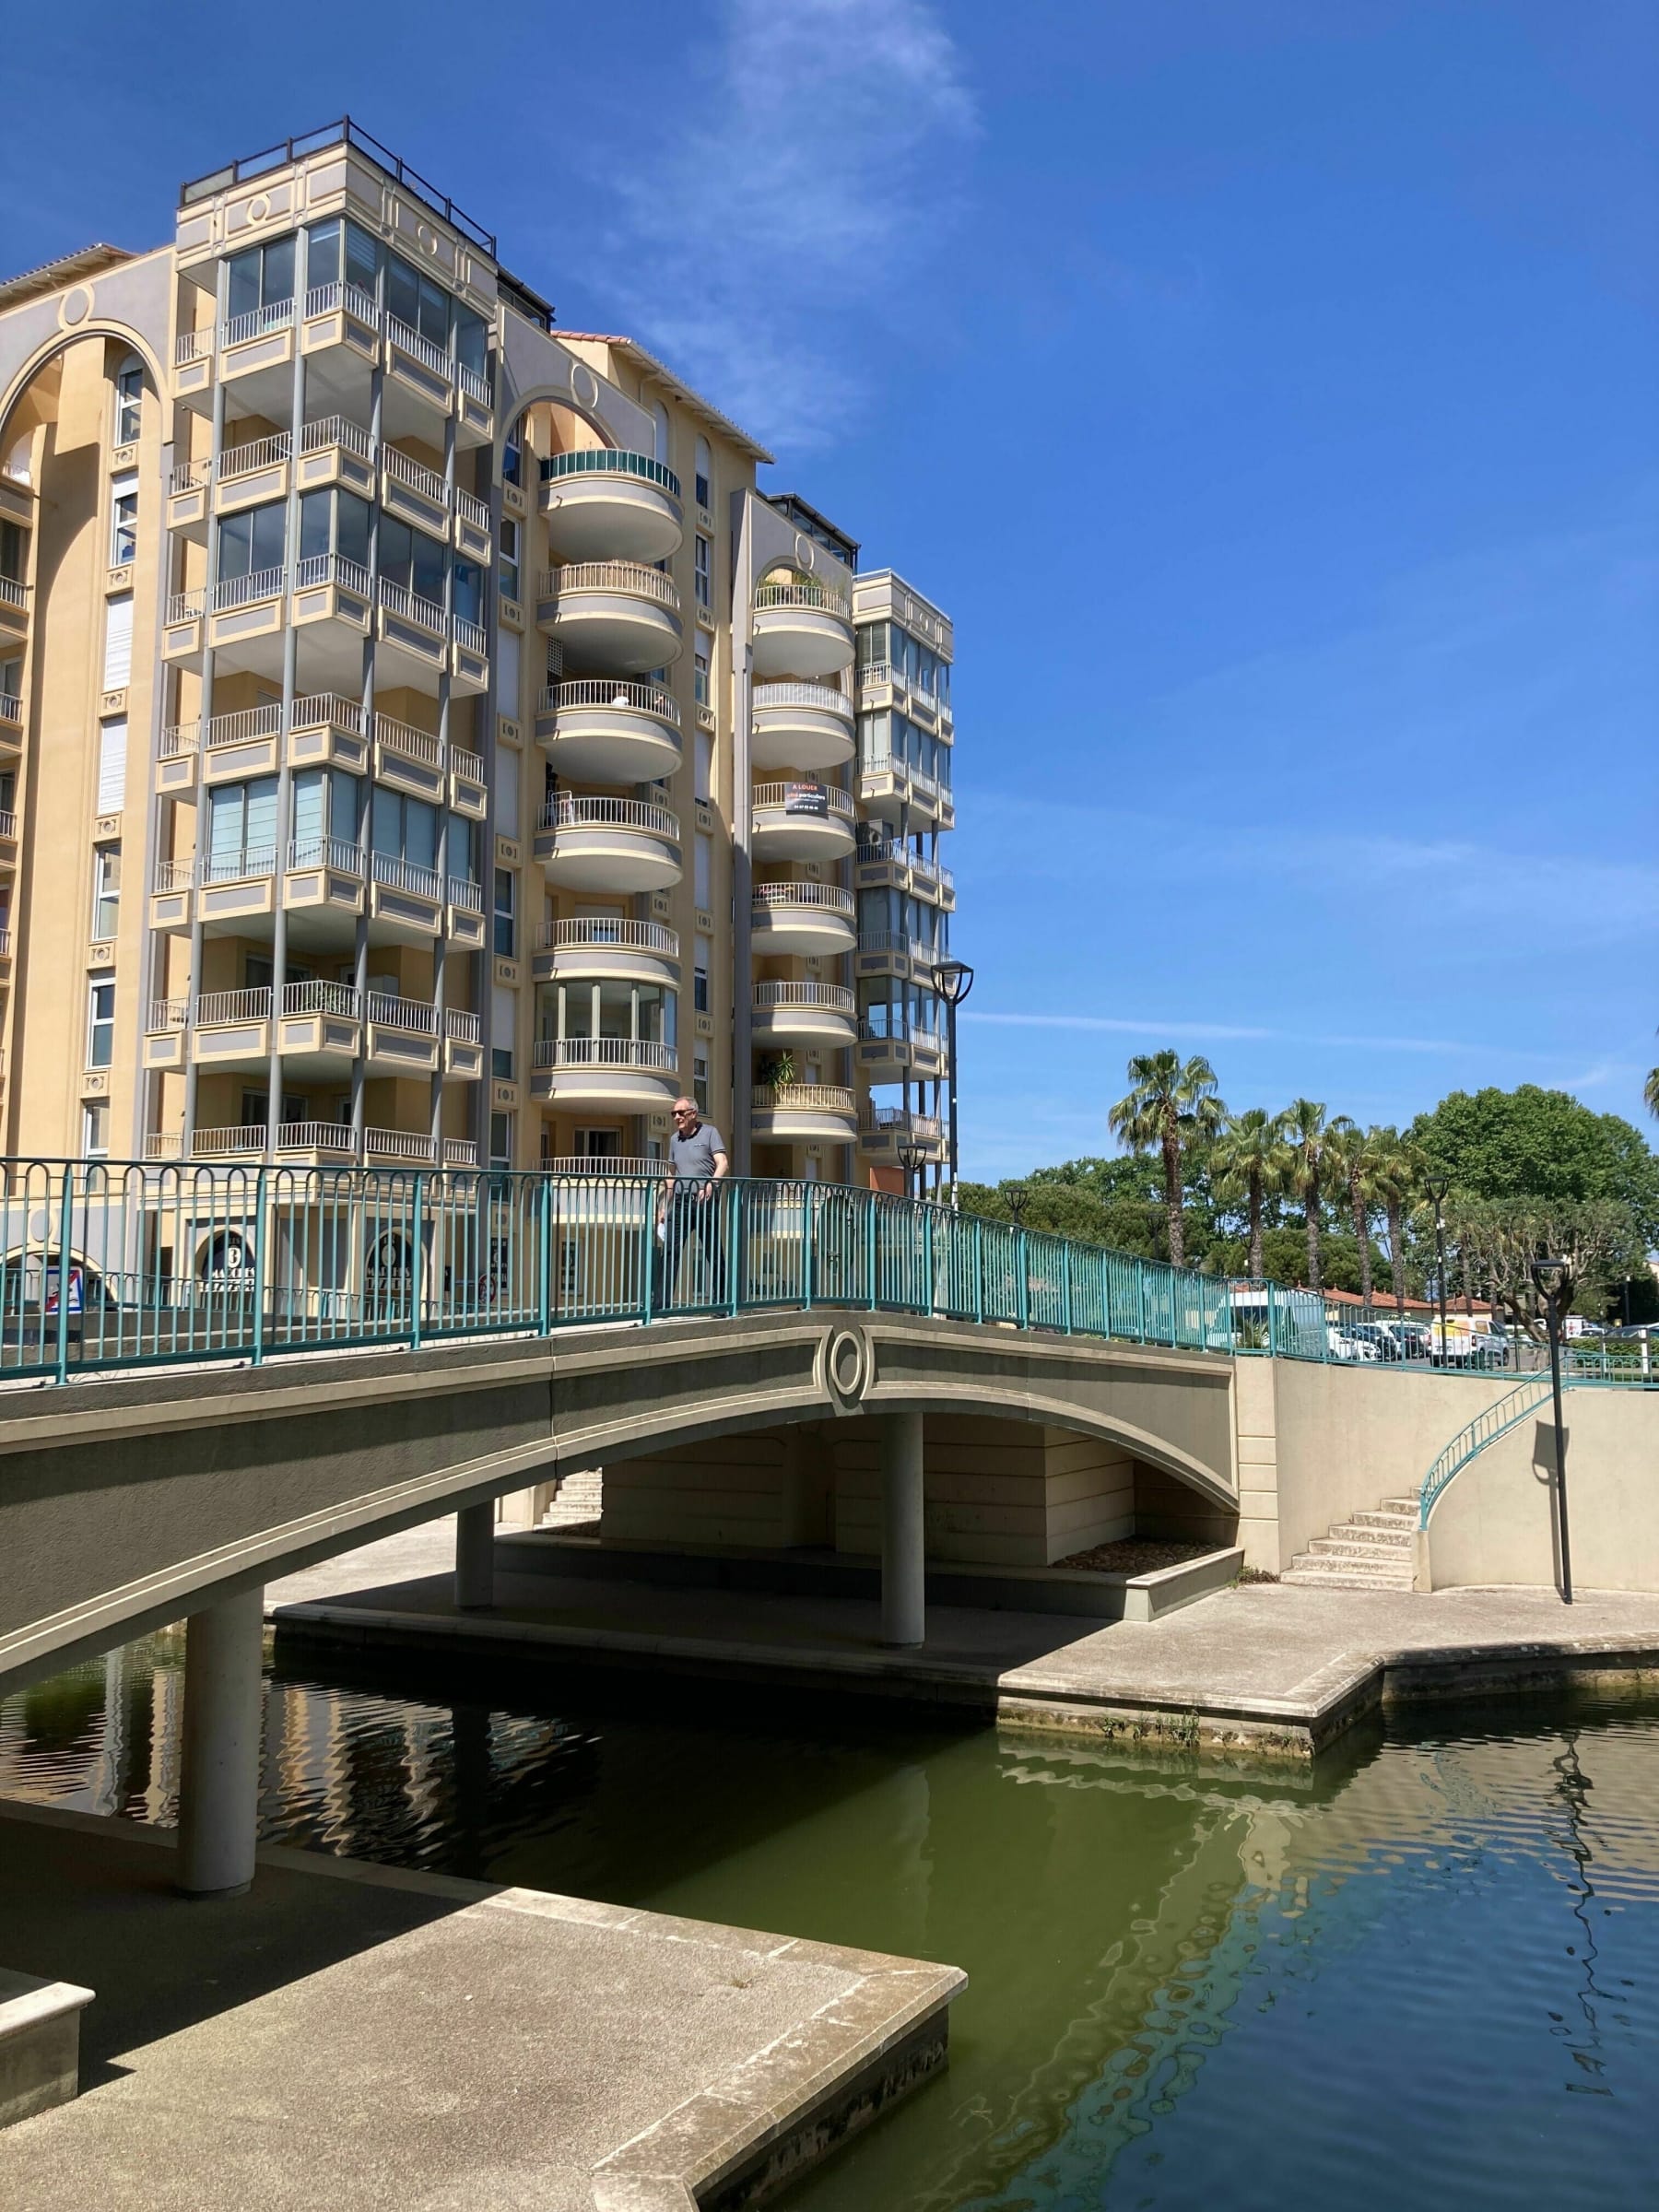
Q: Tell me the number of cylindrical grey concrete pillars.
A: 3